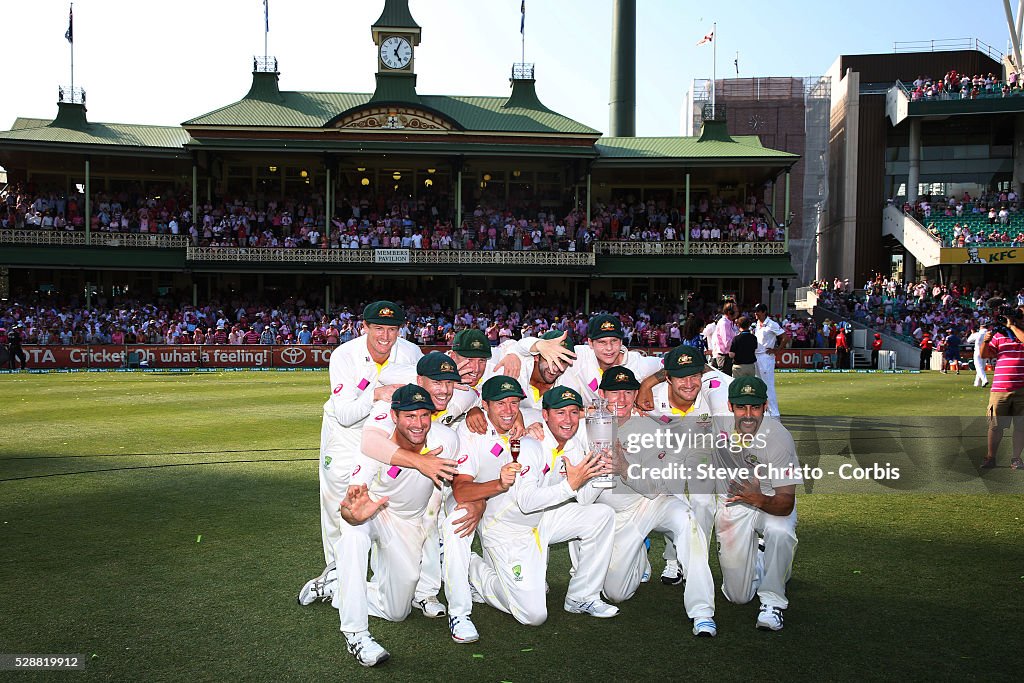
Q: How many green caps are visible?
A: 11